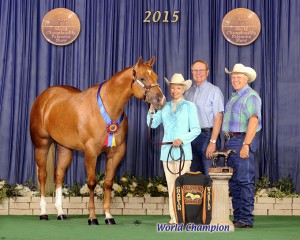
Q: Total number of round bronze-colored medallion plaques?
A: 2